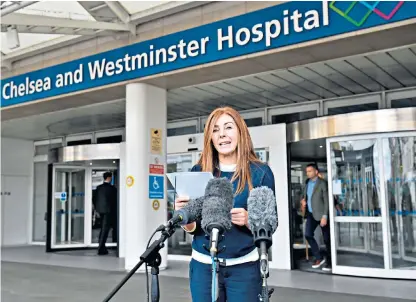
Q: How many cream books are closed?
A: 0